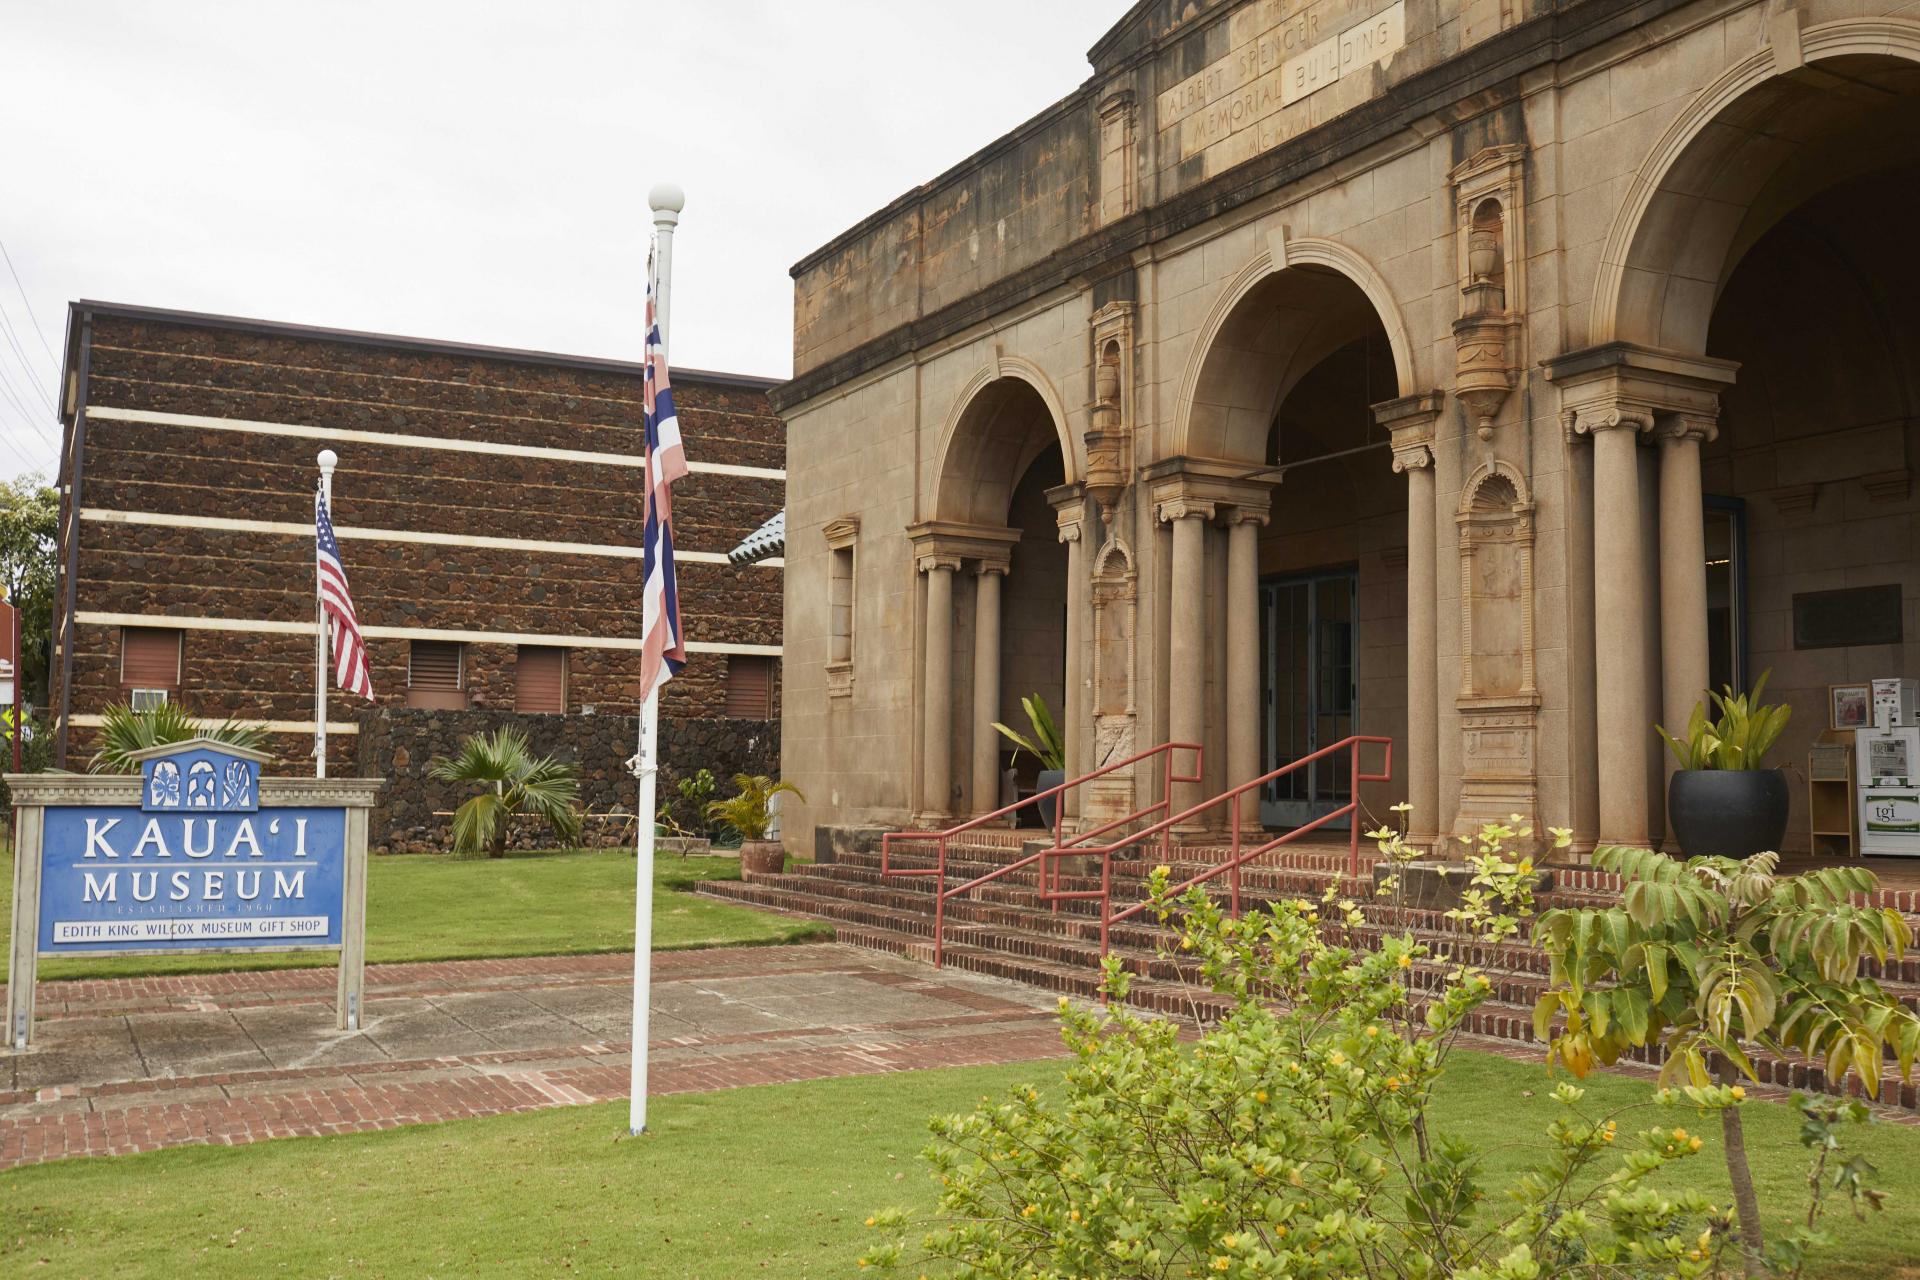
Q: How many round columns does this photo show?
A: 8